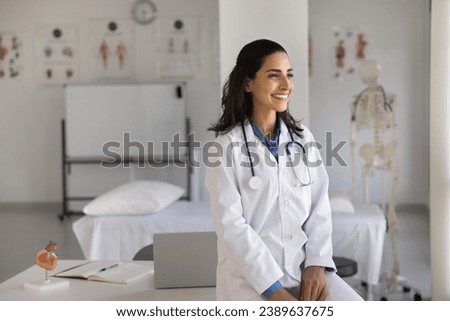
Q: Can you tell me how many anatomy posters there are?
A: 5